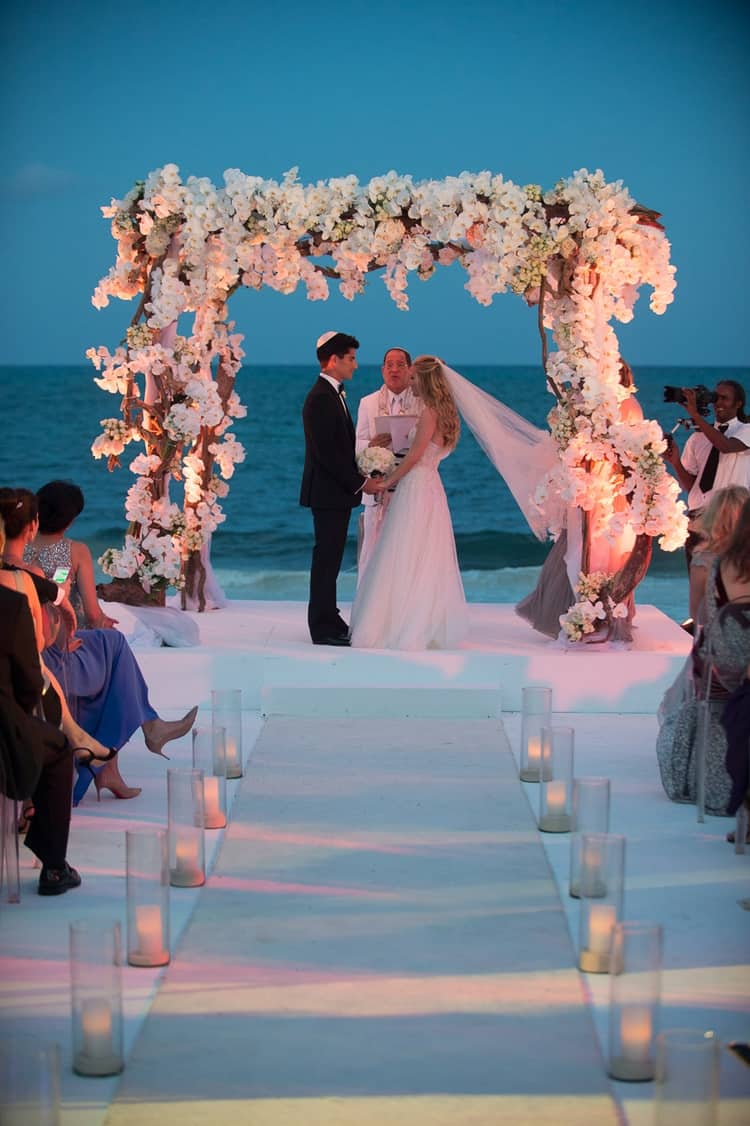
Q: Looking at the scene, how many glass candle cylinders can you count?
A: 12